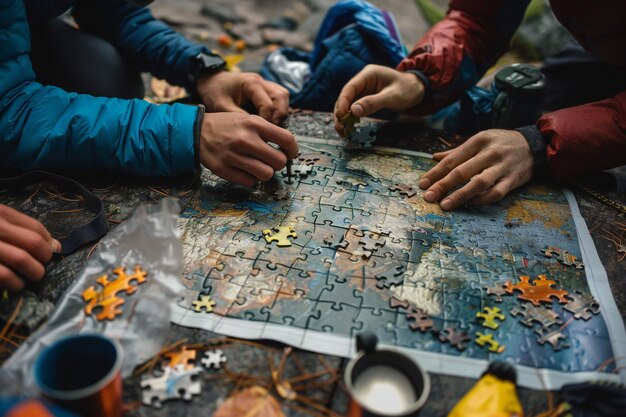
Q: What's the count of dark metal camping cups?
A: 2